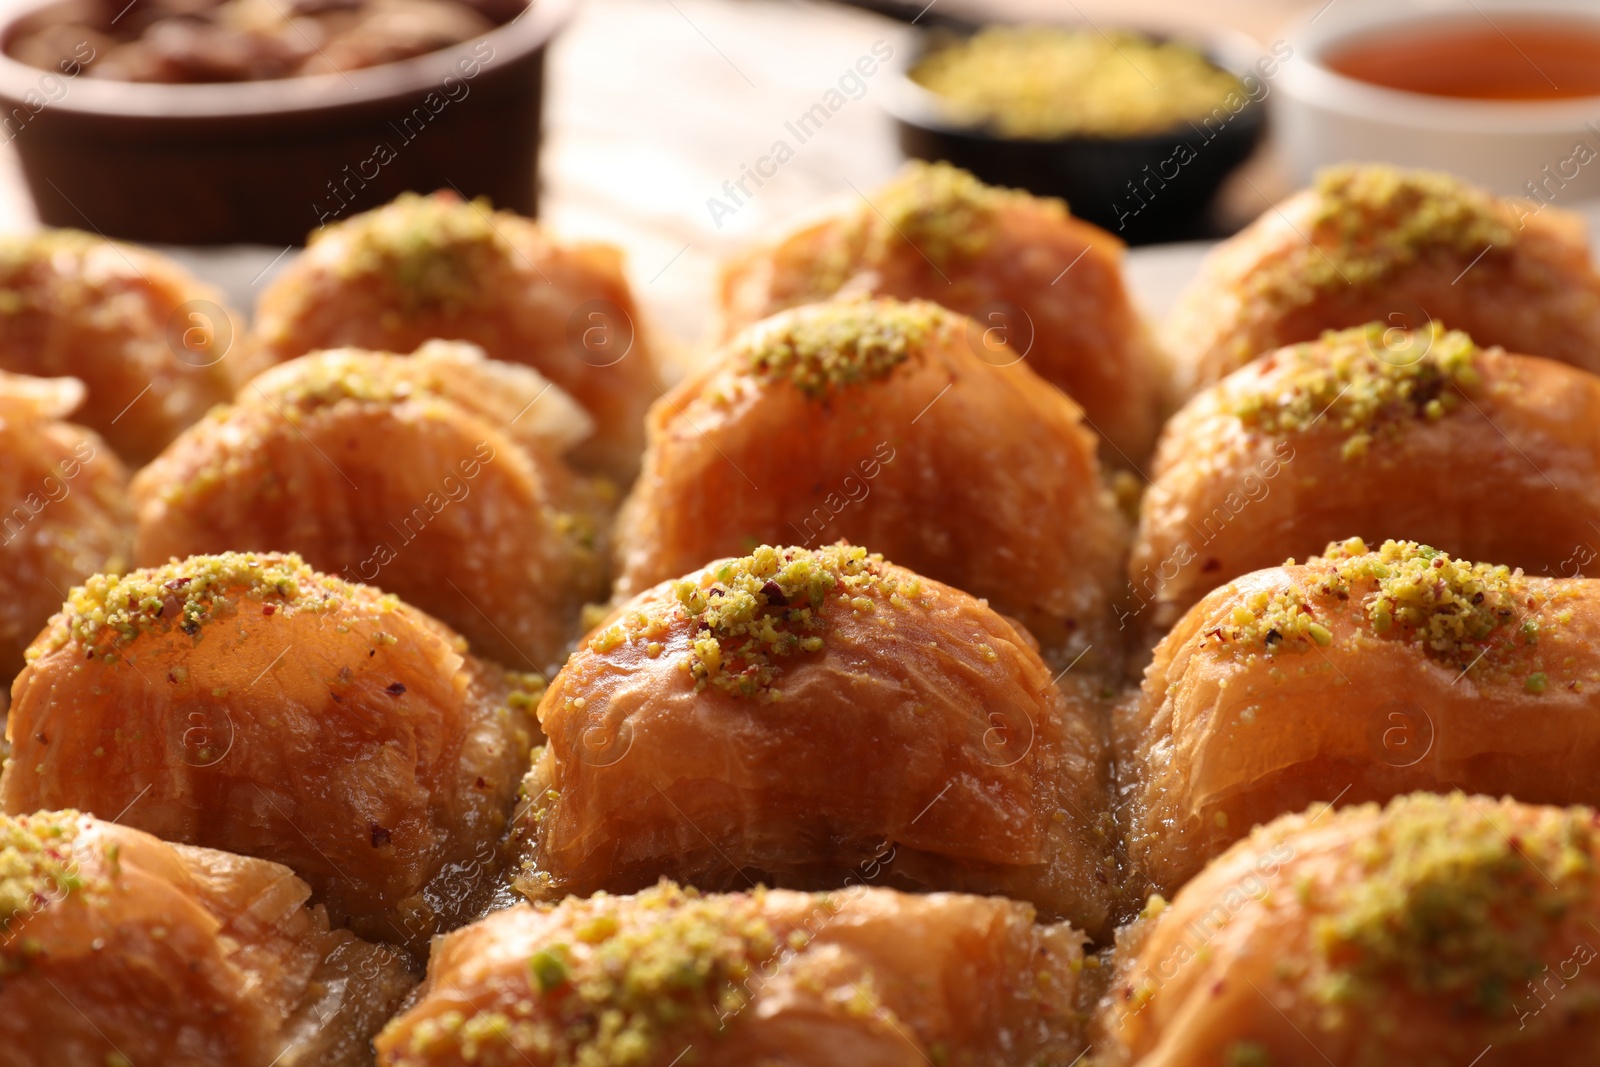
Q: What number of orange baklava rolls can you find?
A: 14